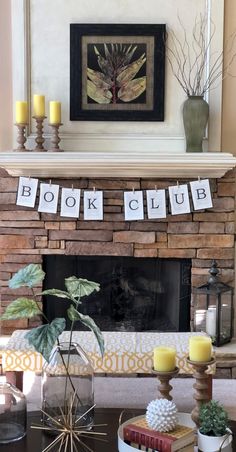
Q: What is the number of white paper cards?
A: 8